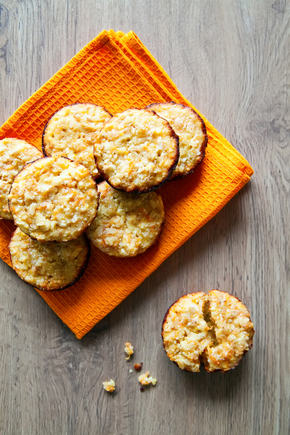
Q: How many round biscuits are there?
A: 8